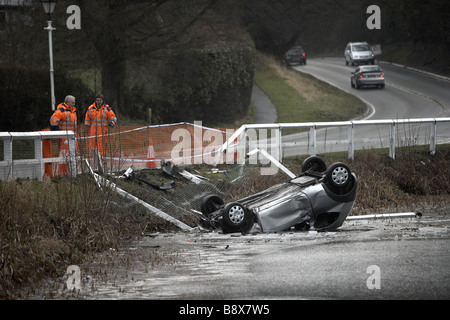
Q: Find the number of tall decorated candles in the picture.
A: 0